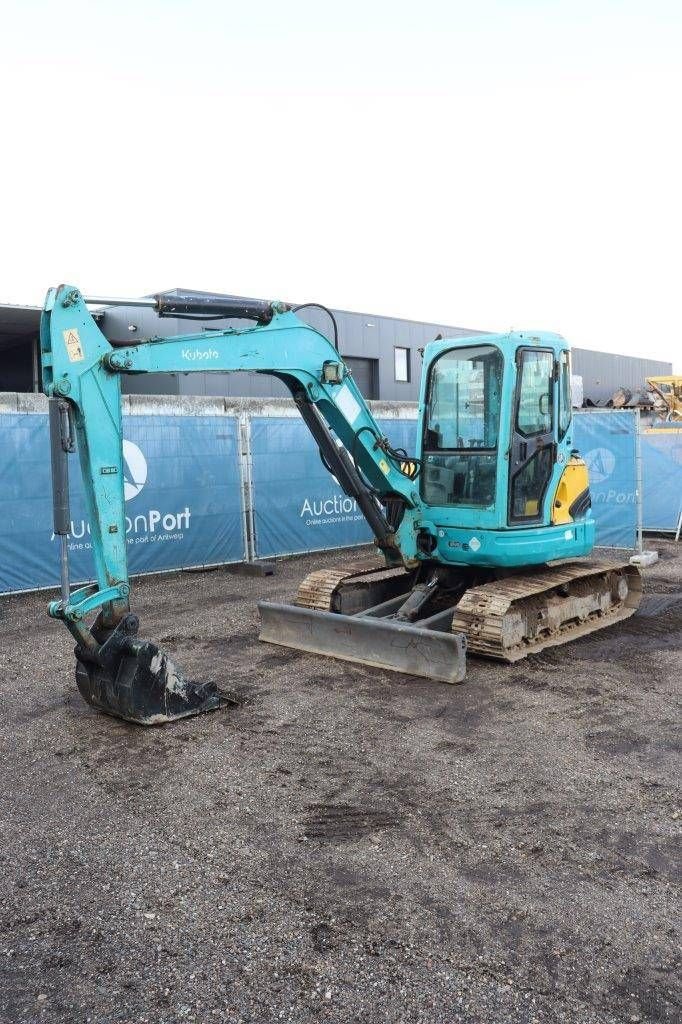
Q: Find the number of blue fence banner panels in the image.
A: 4